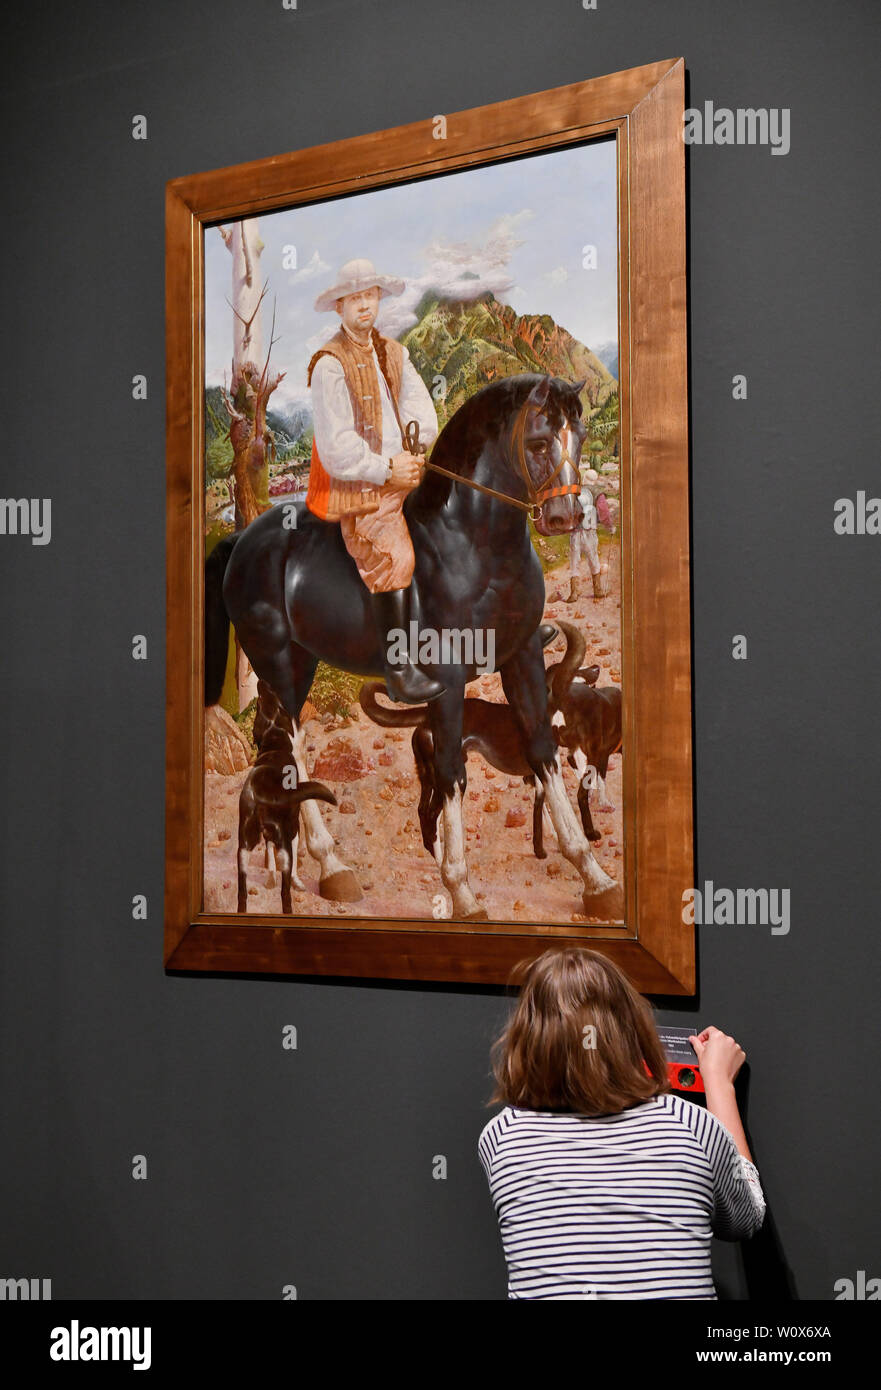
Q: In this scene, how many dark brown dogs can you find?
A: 3